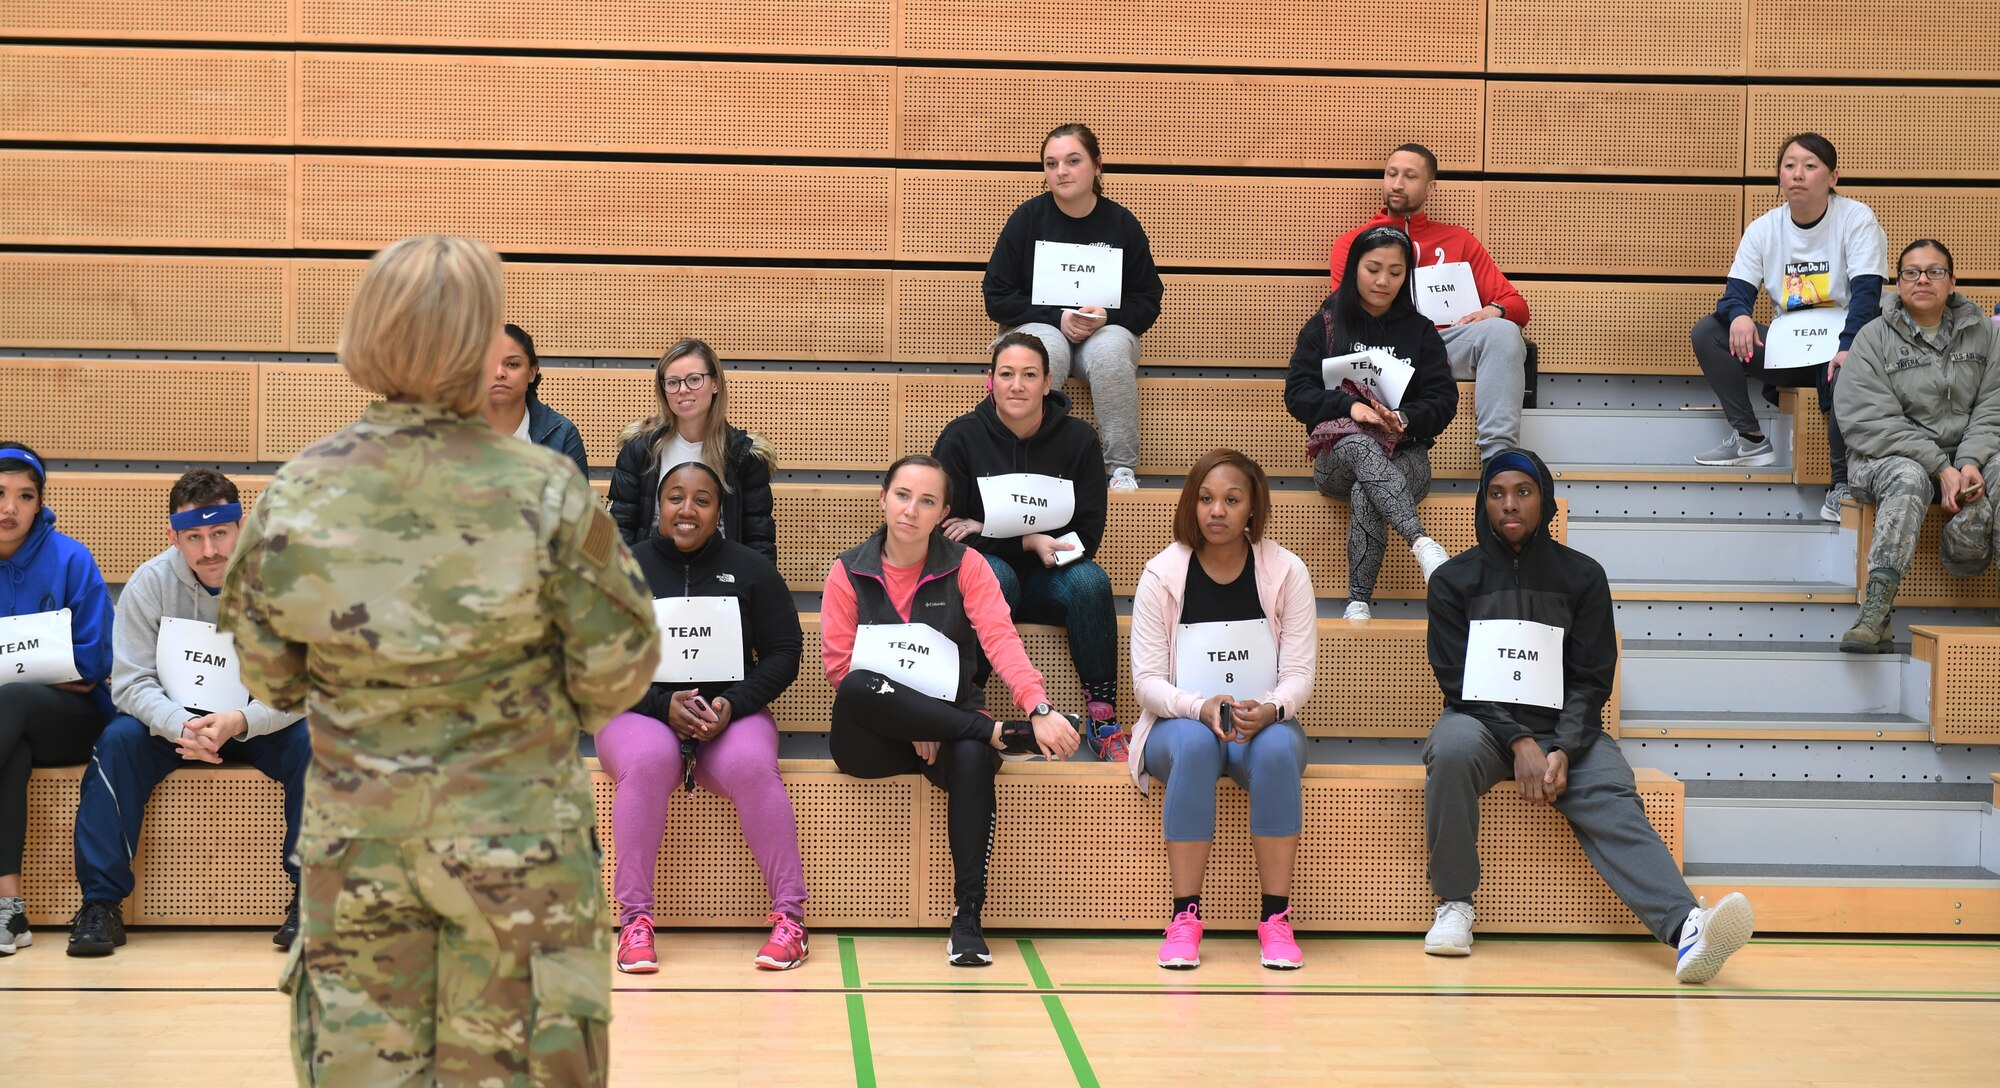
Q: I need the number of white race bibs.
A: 11